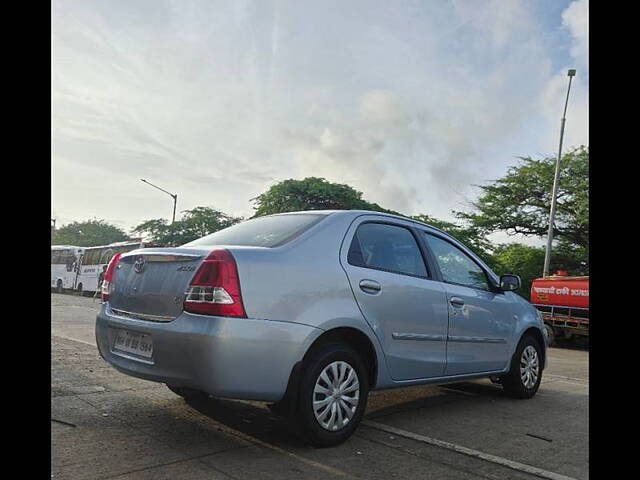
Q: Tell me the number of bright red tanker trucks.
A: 1